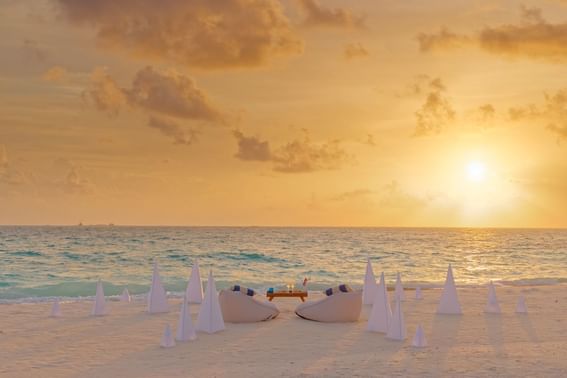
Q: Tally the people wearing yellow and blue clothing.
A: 0